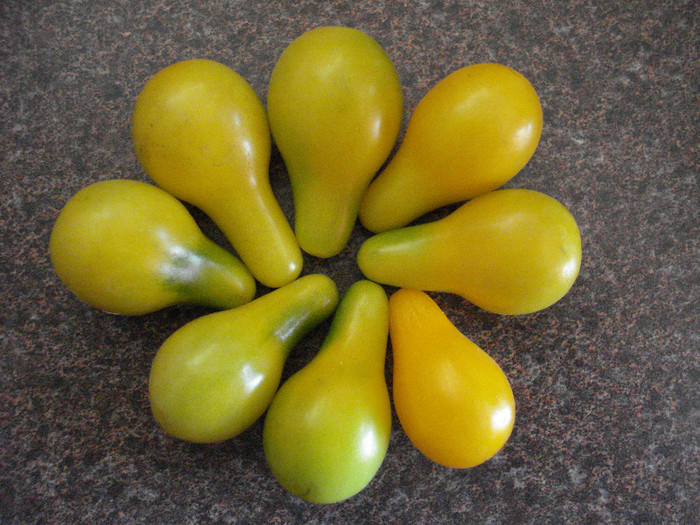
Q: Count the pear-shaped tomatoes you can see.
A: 8